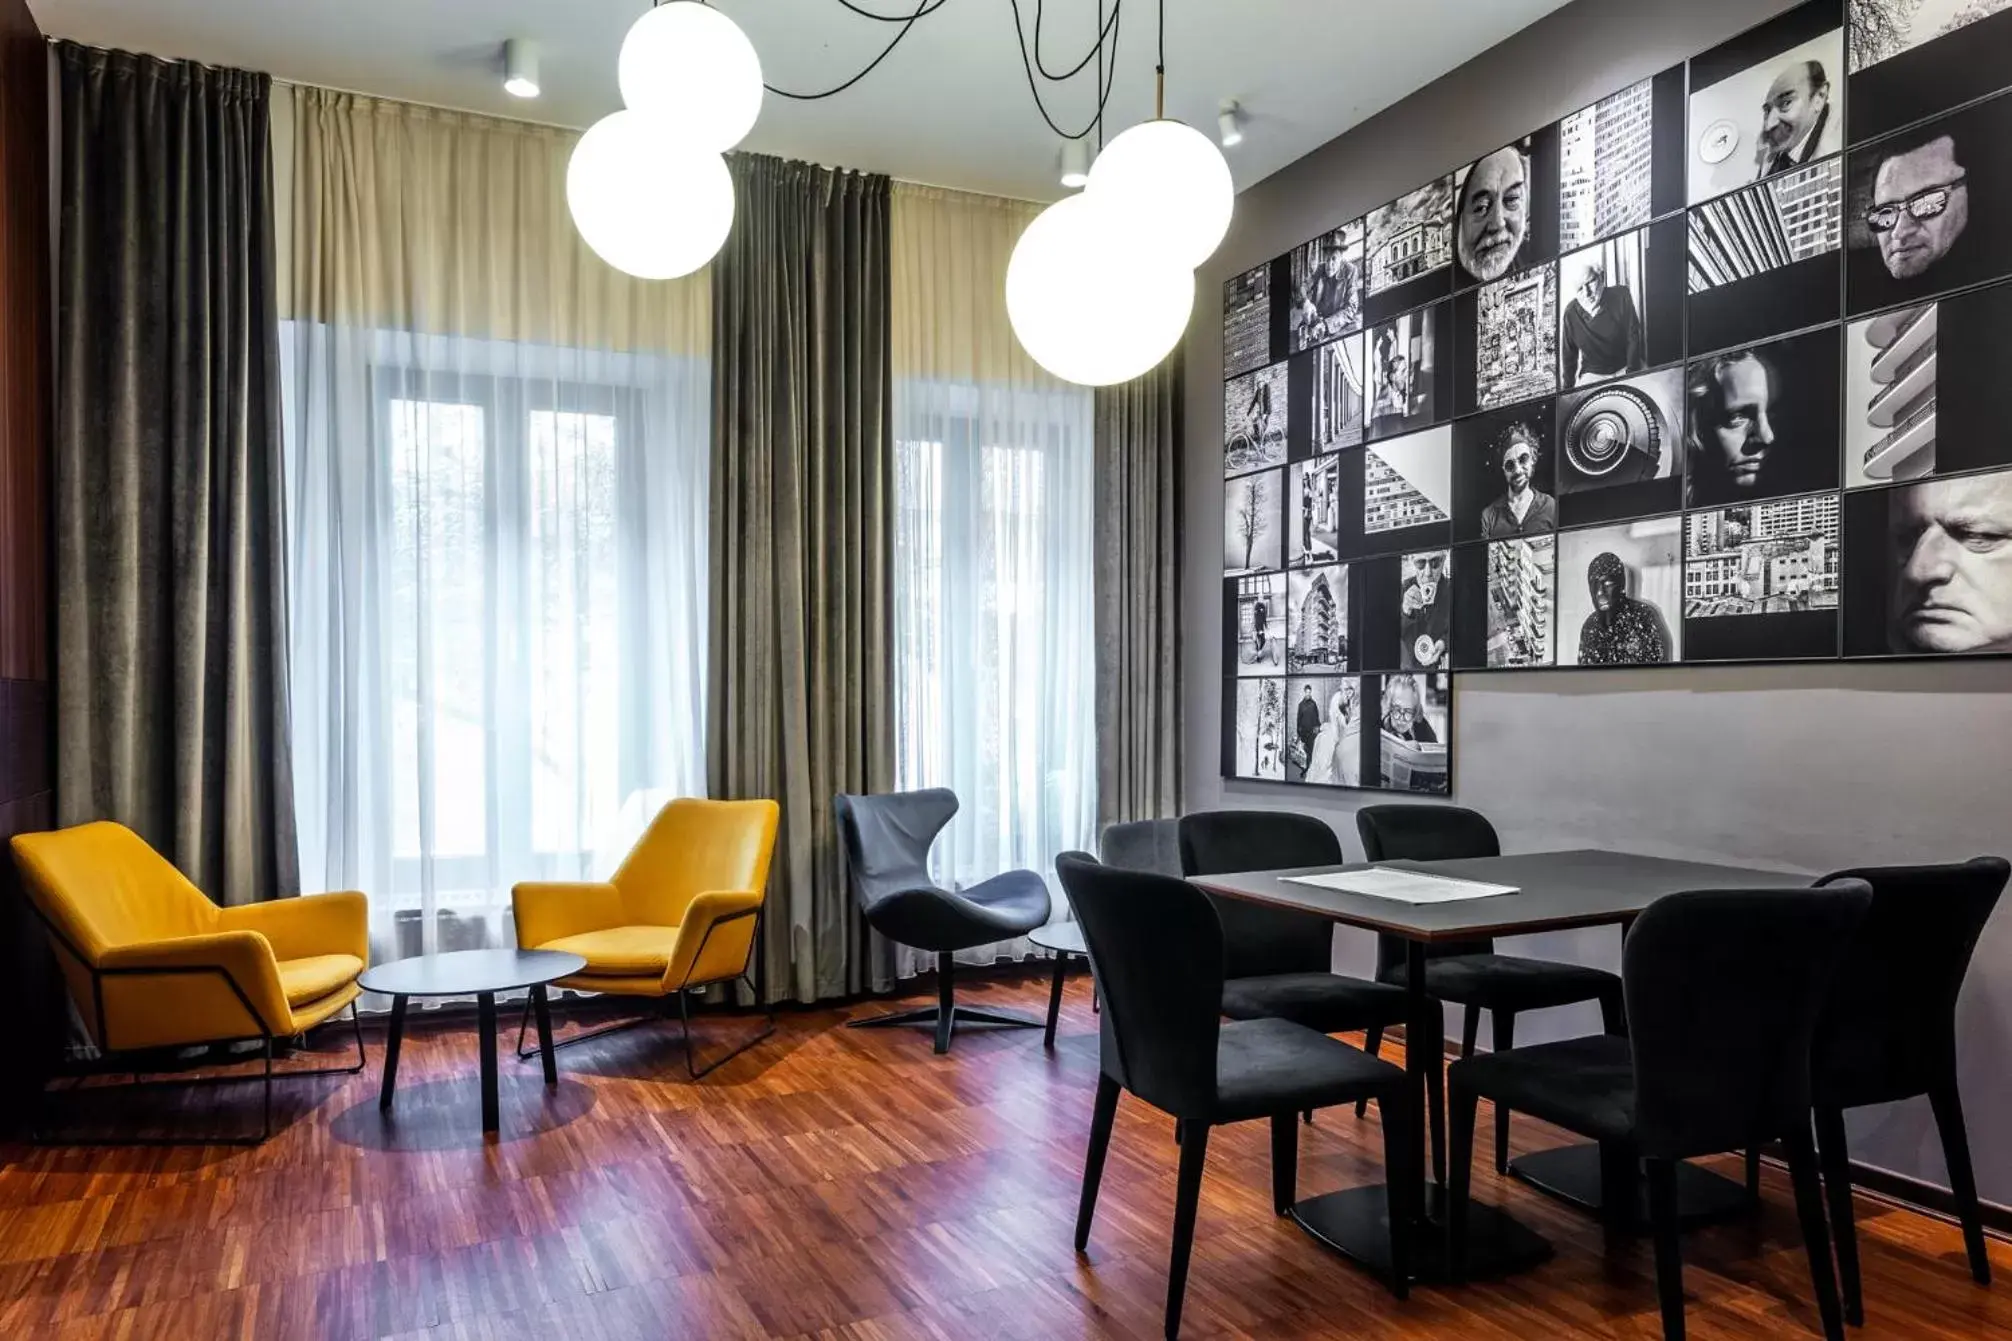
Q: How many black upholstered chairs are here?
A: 5